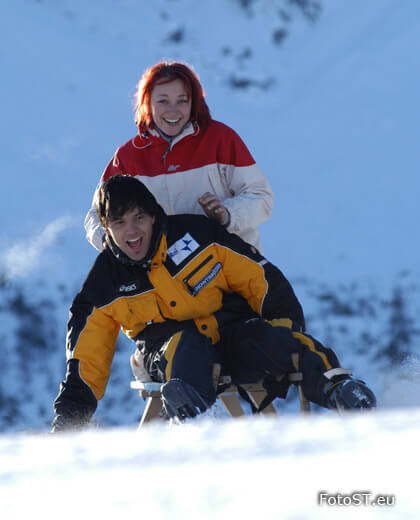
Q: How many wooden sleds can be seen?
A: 1